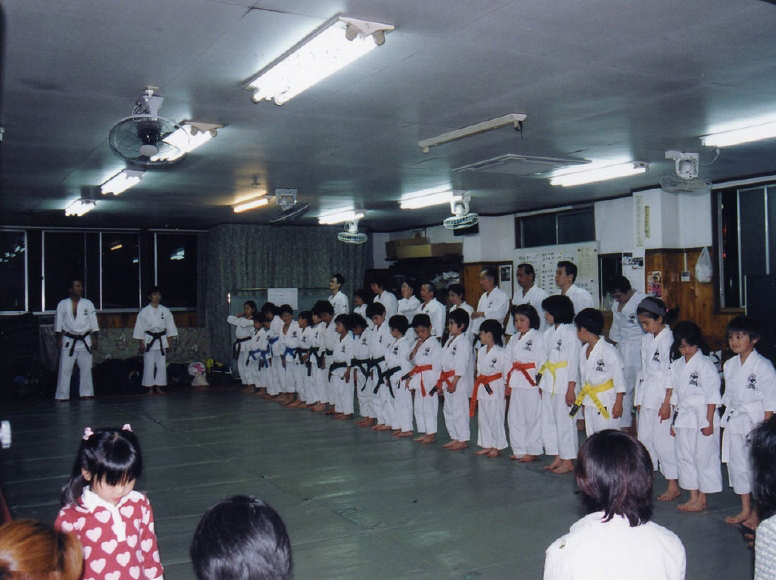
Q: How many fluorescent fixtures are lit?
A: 9